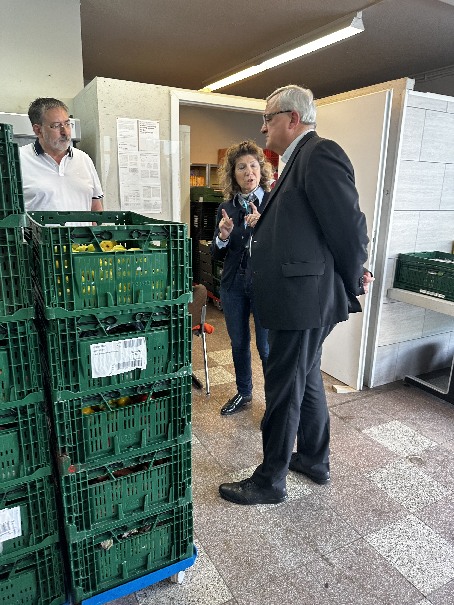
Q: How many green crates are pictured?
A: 12